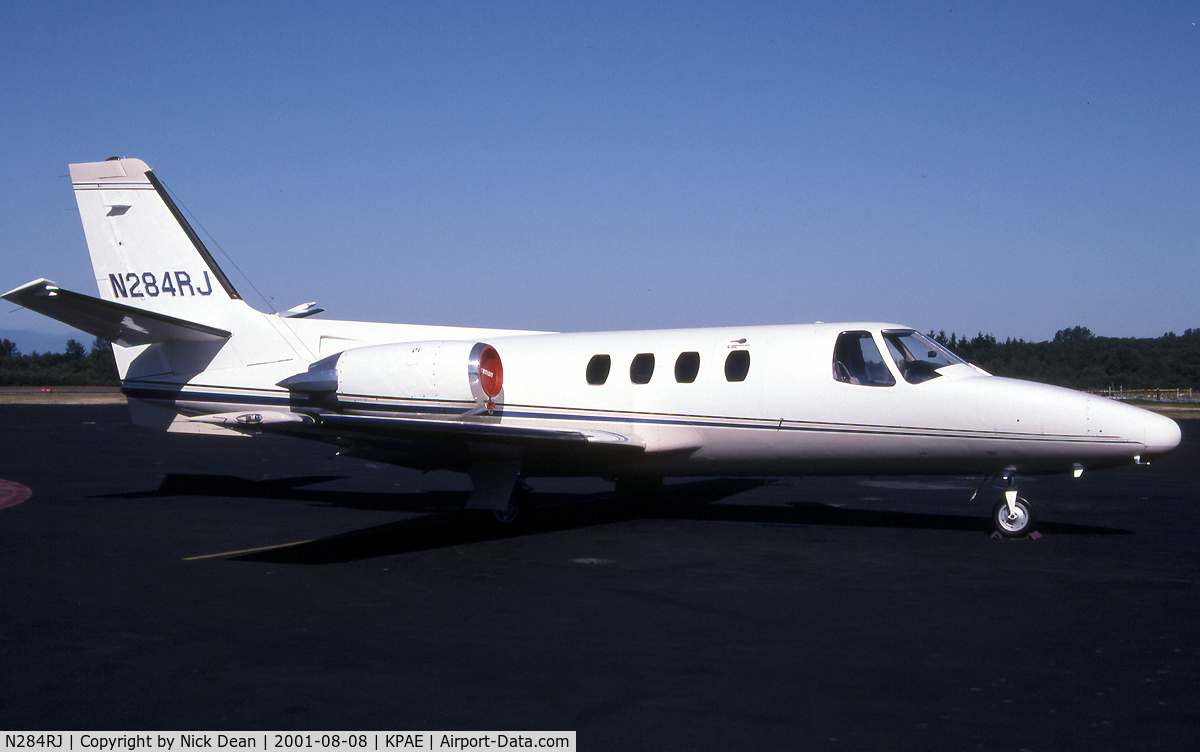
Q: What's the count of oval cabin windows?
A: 4